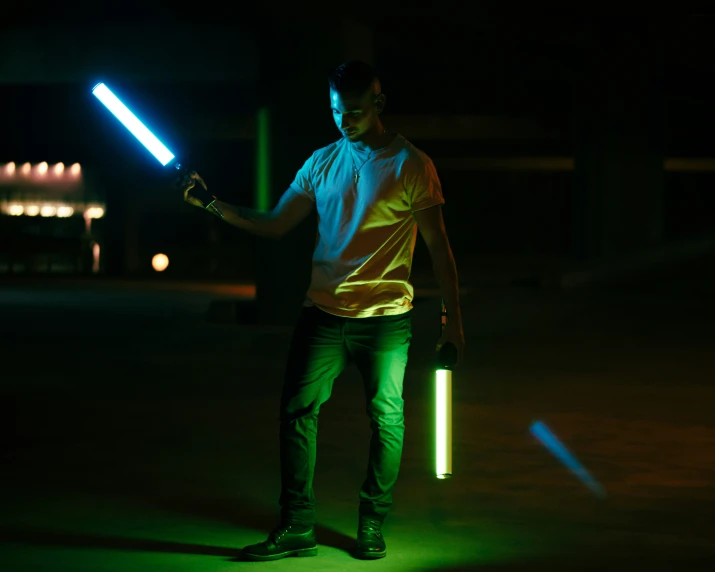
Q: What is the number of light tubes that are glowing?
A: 2